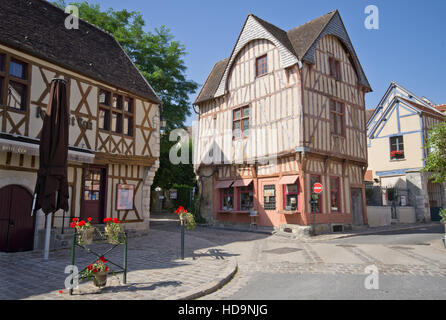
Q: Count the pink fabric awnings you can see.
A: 3